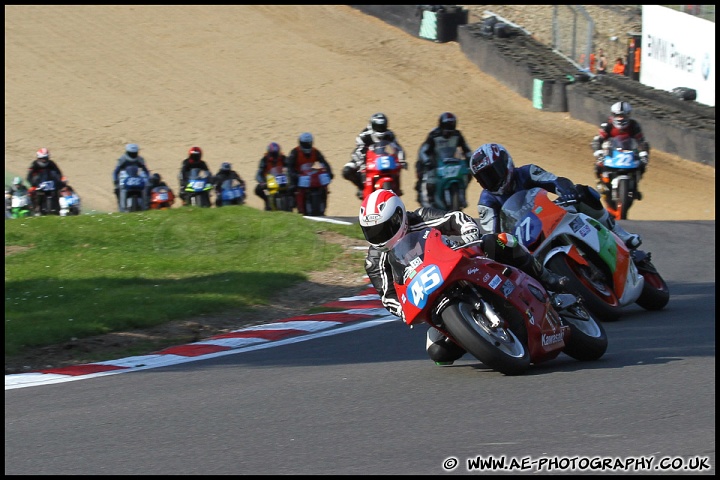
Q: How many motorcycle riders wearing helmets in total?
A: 14